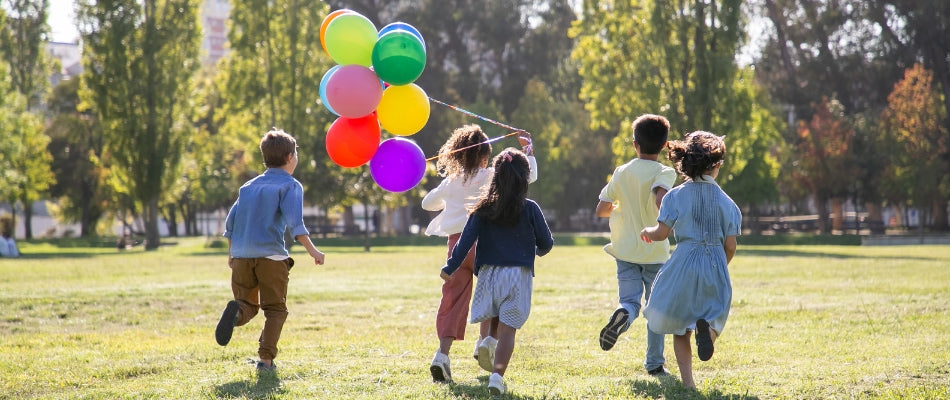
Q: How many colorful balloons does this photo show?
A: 9